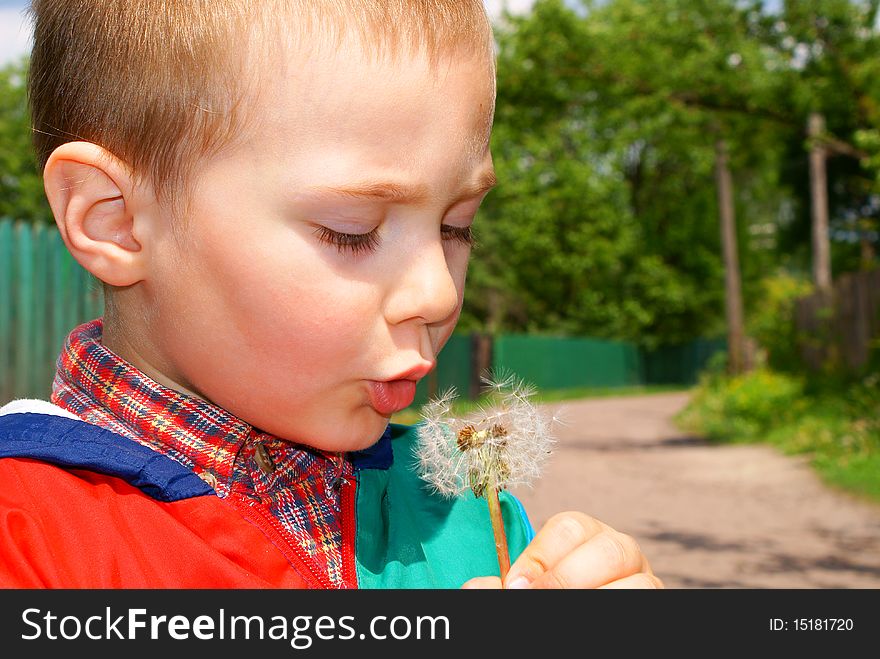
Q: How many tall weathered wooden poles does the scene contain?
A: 2